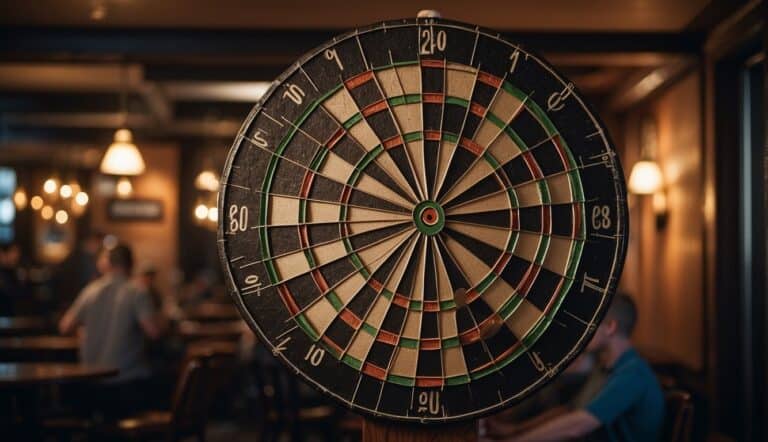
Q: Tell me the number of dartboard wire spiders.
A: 1